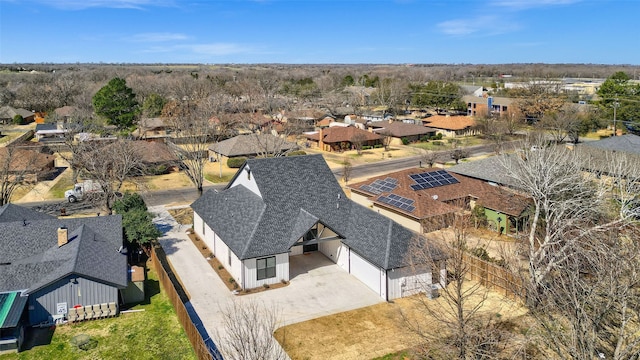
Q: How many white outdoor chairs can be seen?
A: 6